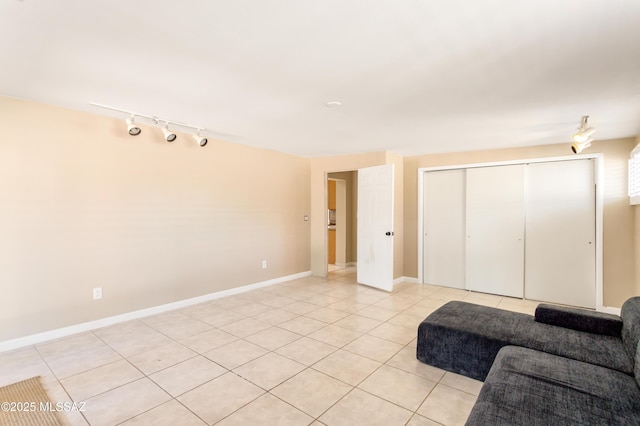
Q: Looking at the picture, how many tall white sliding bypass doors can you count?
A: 3